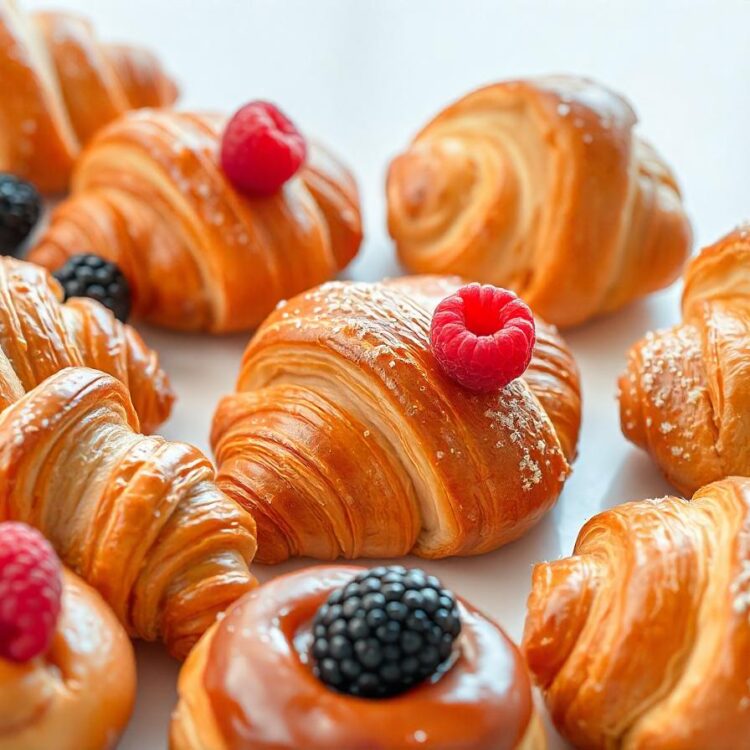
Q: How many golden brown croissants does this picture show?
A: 8